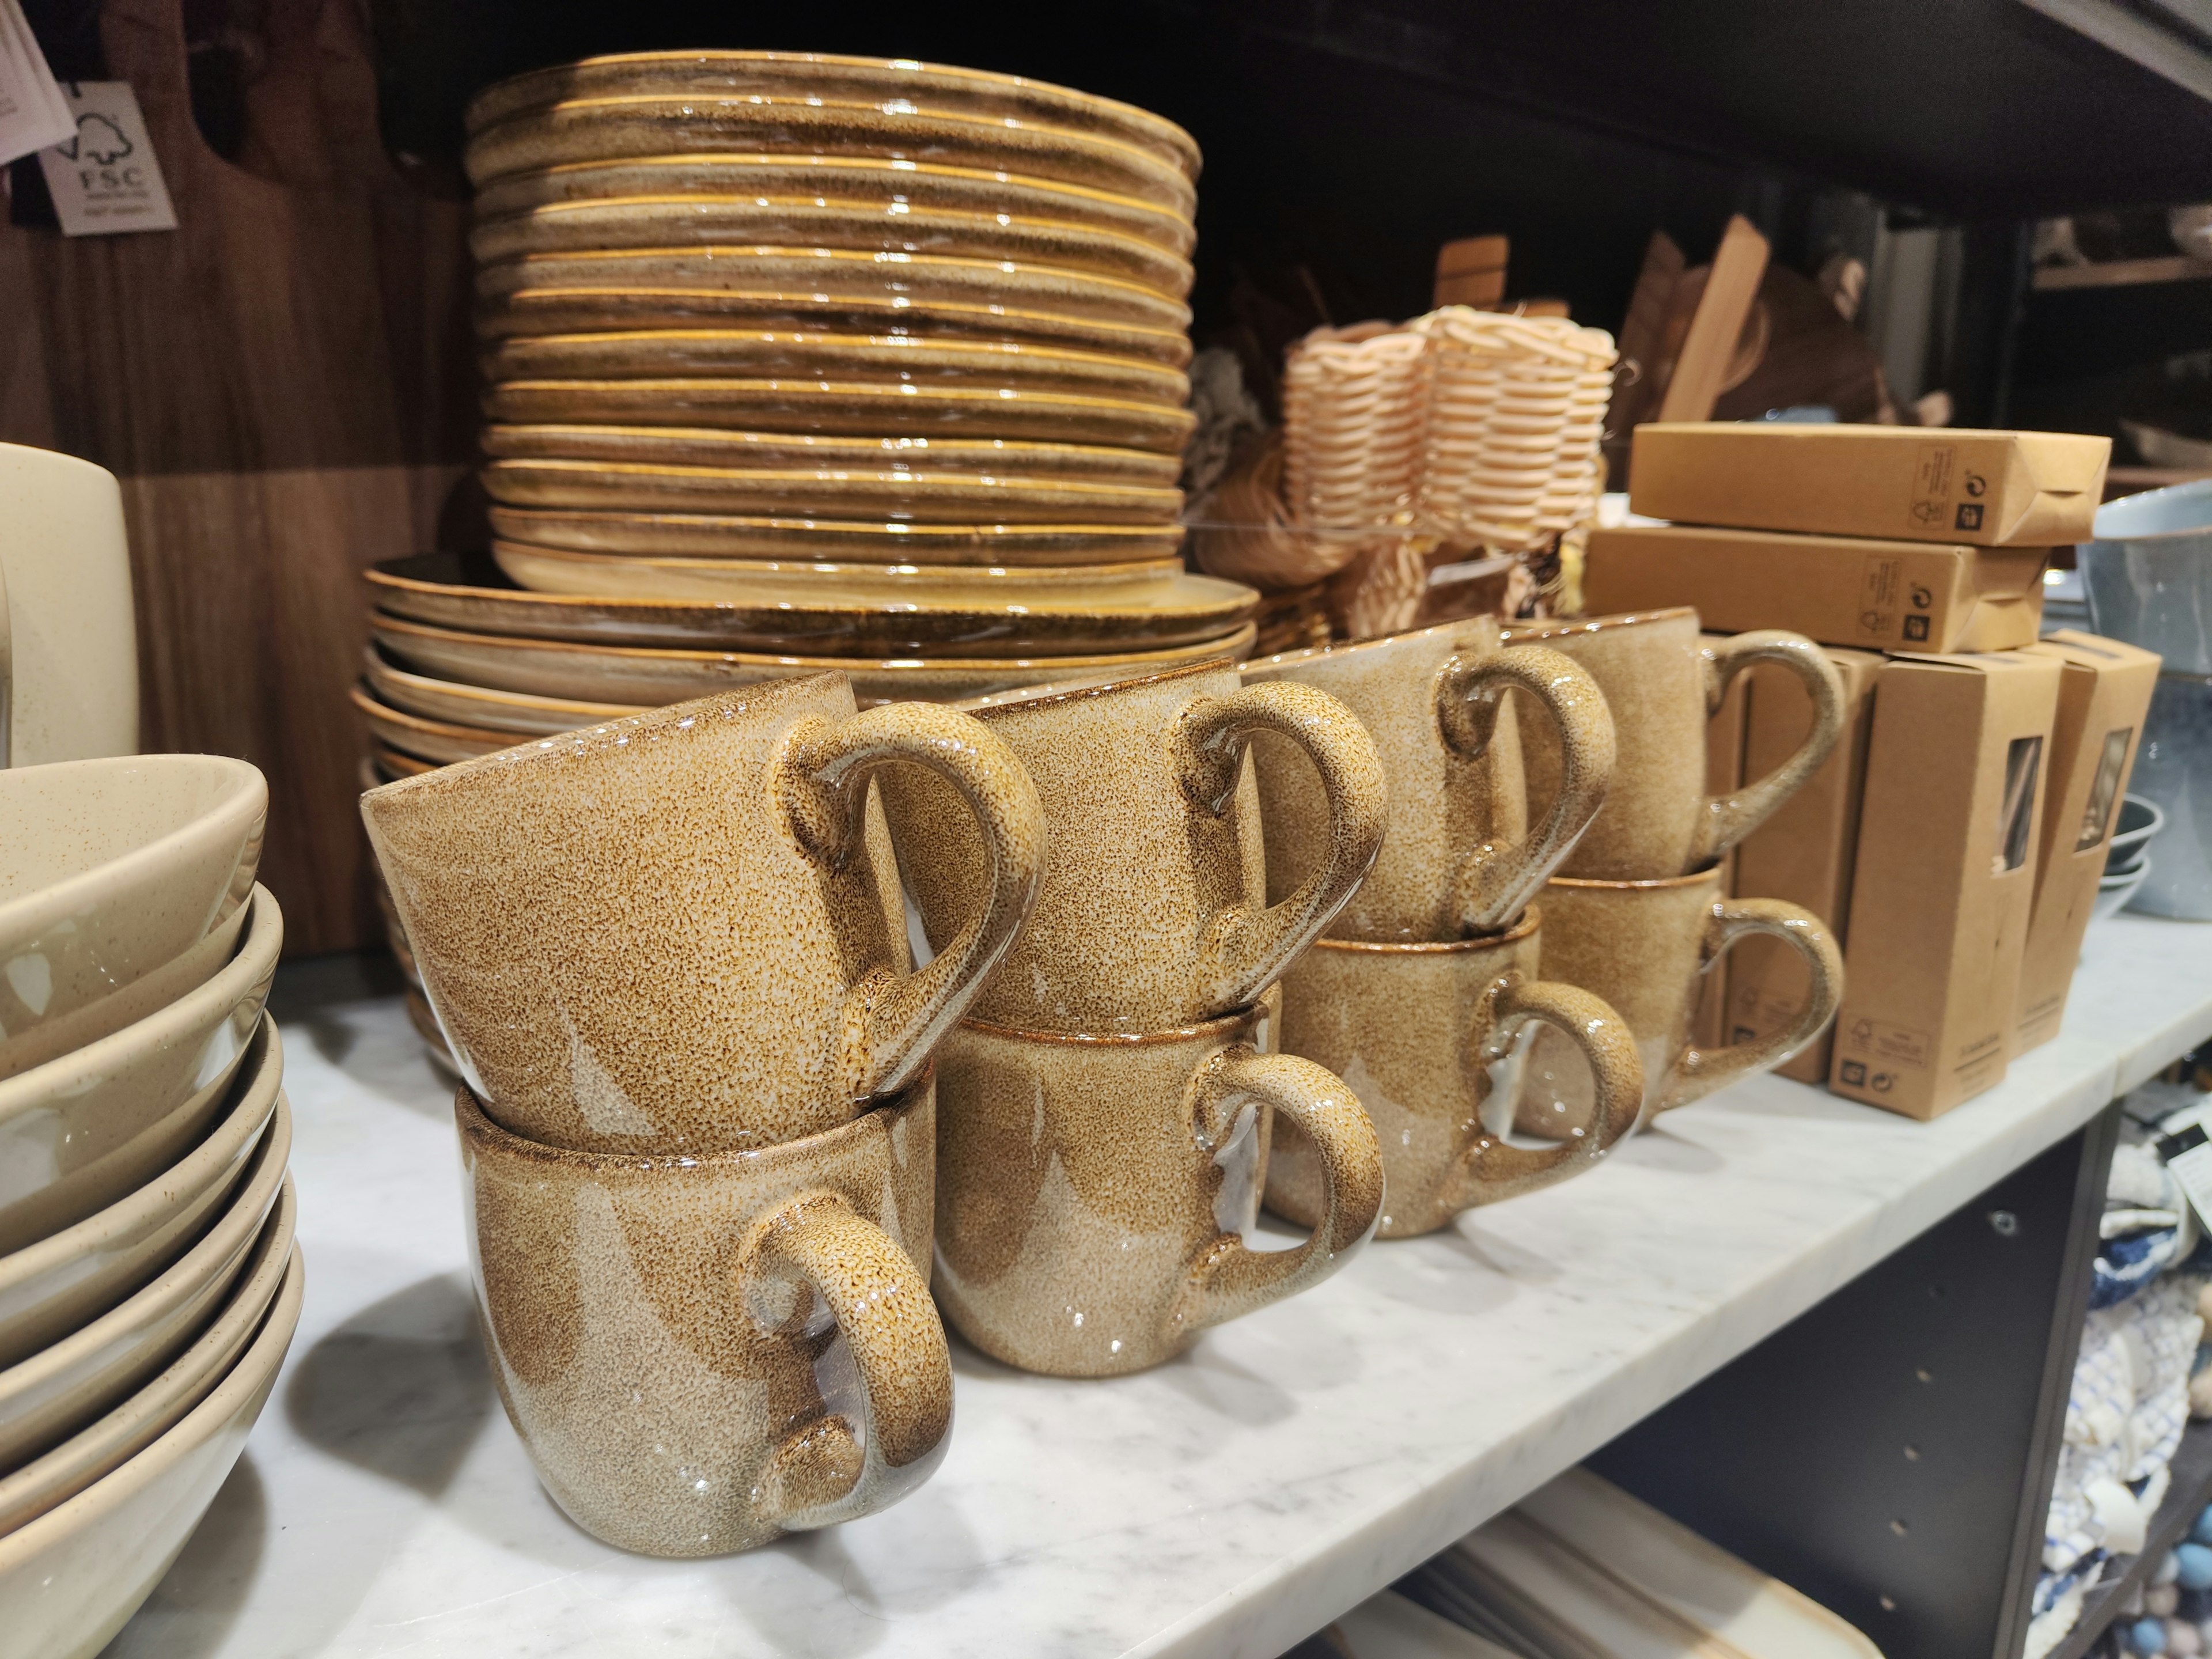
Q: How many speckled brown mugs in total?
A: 8